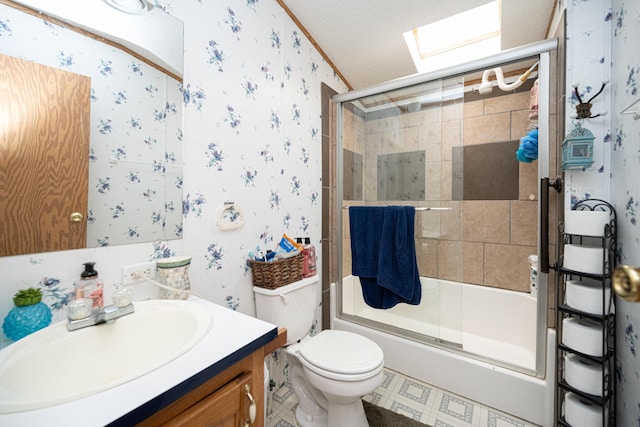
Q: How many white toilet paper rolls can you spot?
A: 6